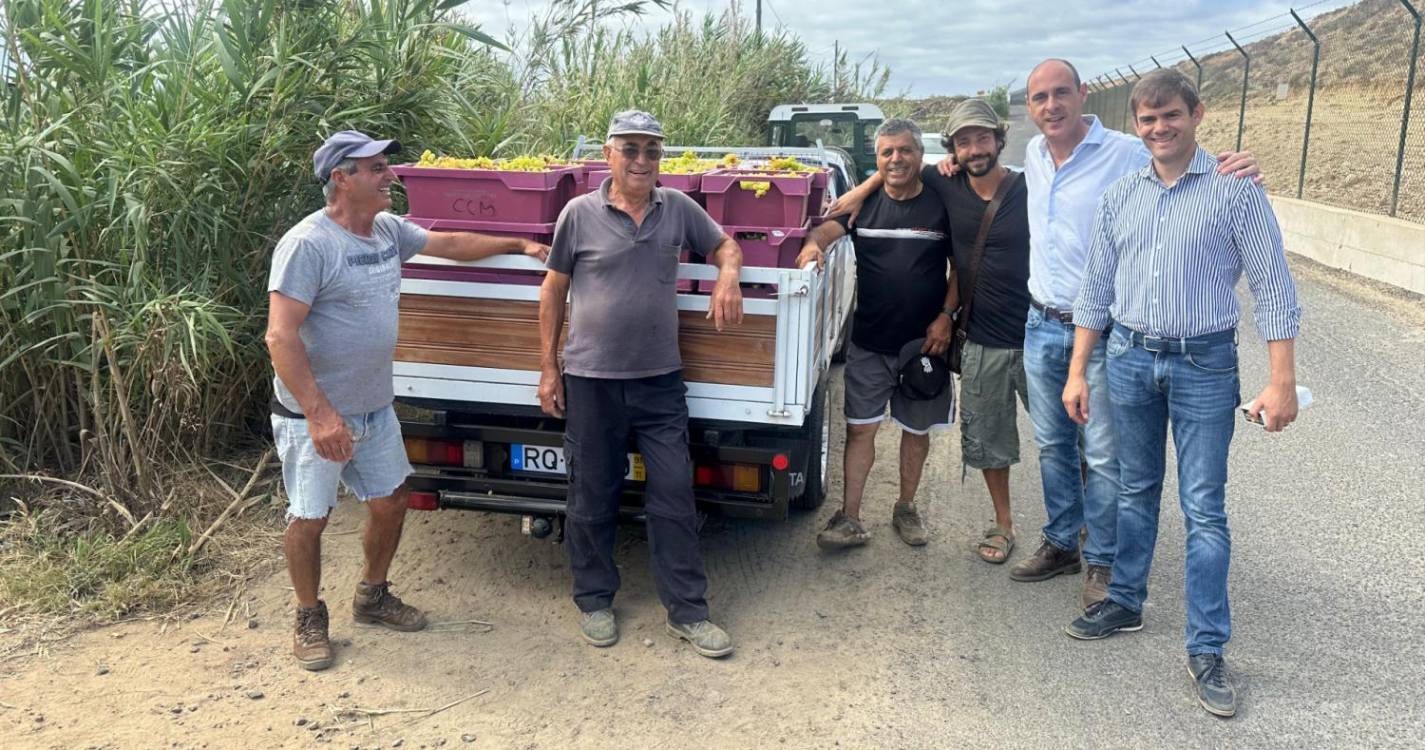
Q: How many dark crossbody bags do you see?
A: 1